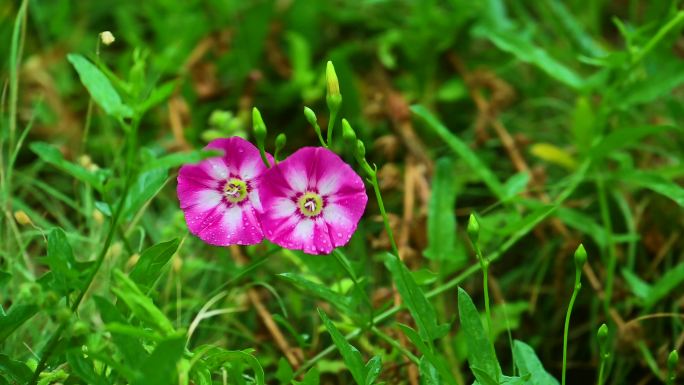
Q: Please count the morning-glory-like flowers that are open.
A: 2